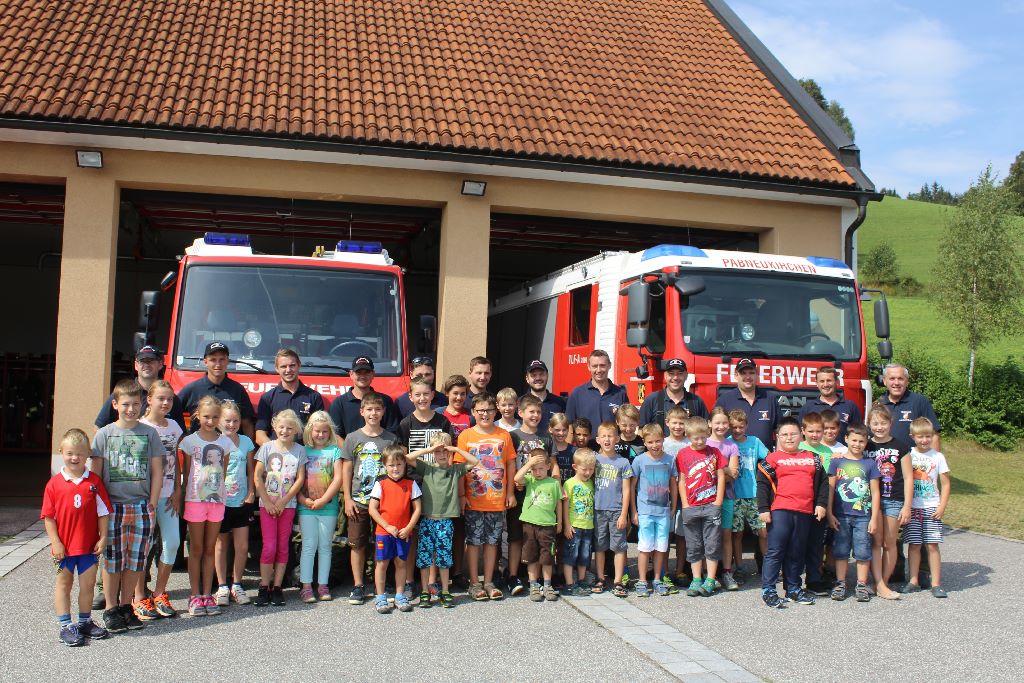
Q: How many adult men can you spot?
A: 12